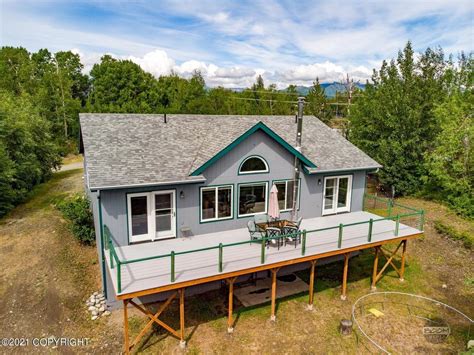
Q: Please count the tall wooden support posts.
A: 8